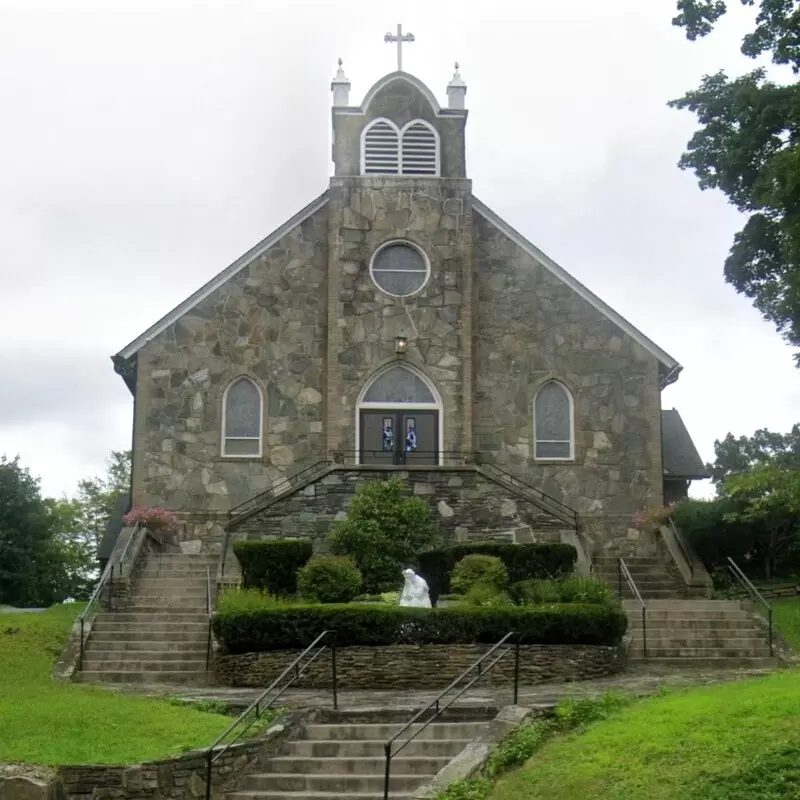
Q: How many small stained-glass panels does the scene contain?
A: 2